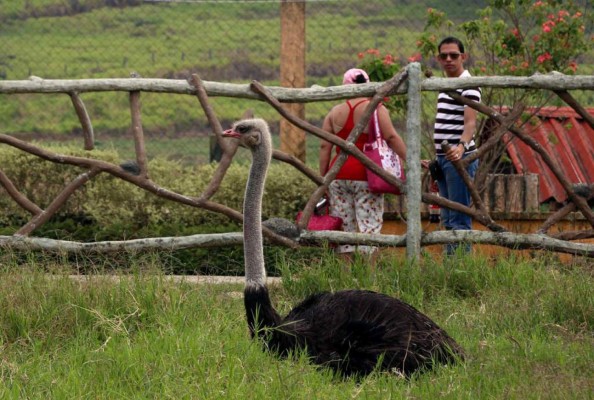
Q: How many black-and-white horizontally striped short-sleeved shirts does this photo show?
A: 1